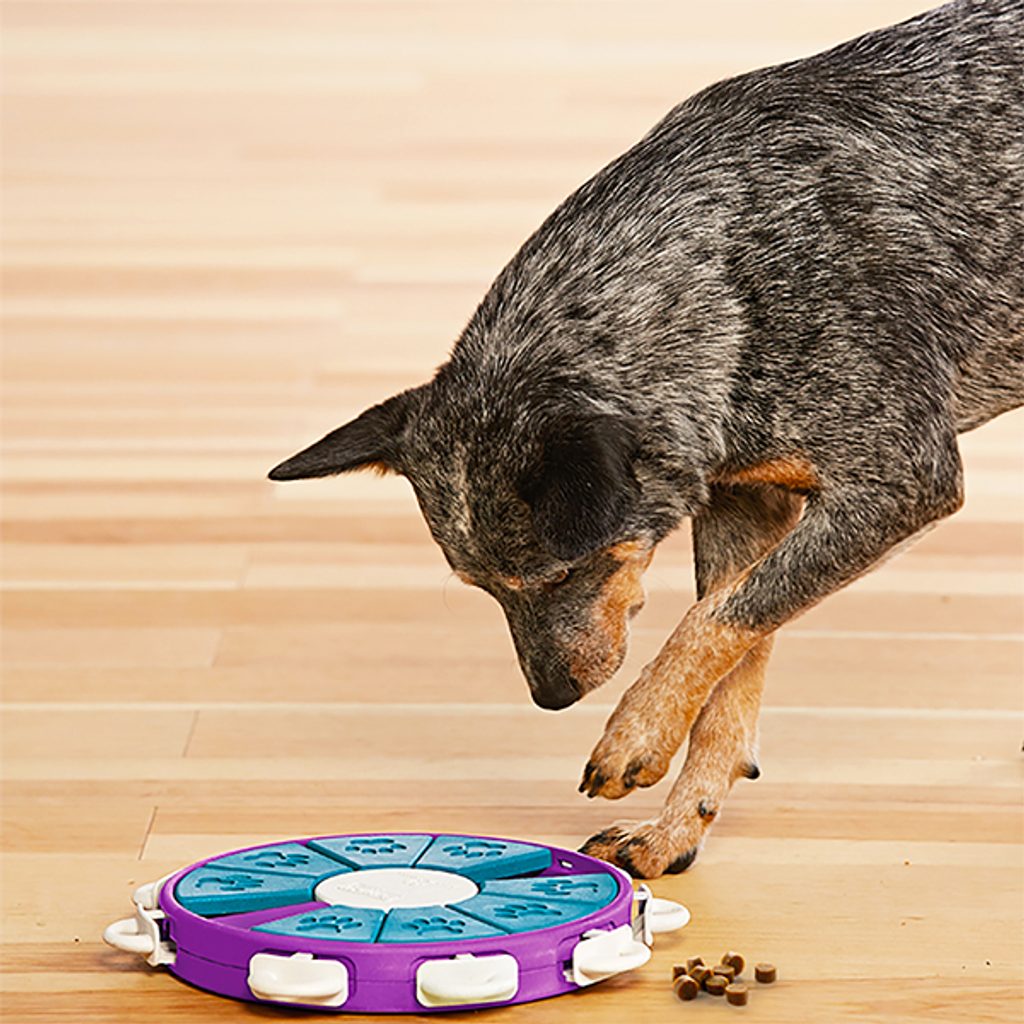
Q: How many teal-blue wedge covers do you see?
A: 8